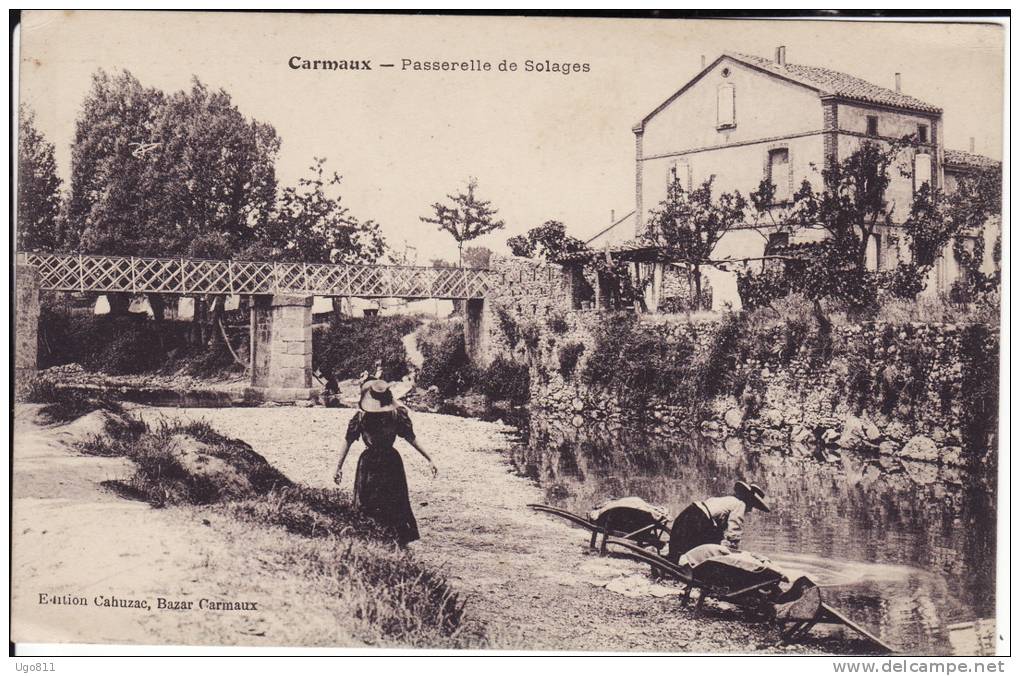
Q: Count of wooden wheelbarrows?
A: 2